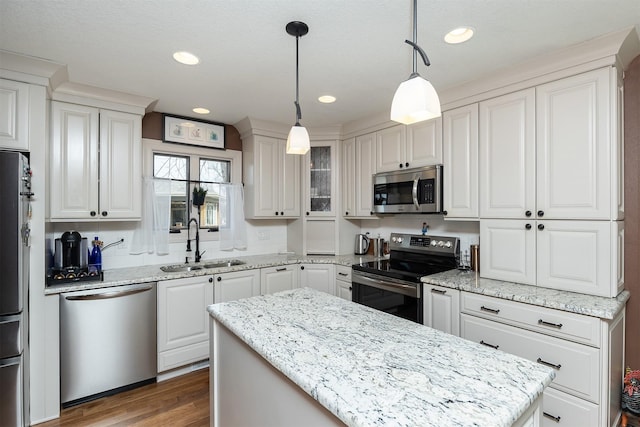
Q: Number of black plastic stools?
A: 0